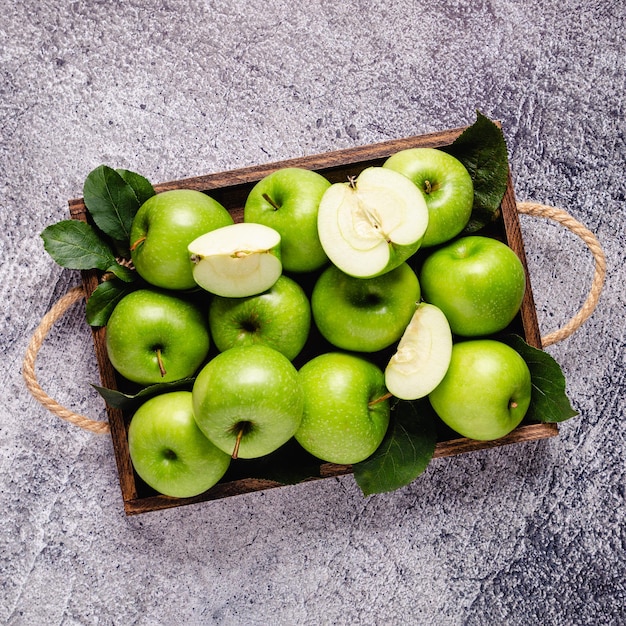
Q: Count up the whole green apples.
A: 11